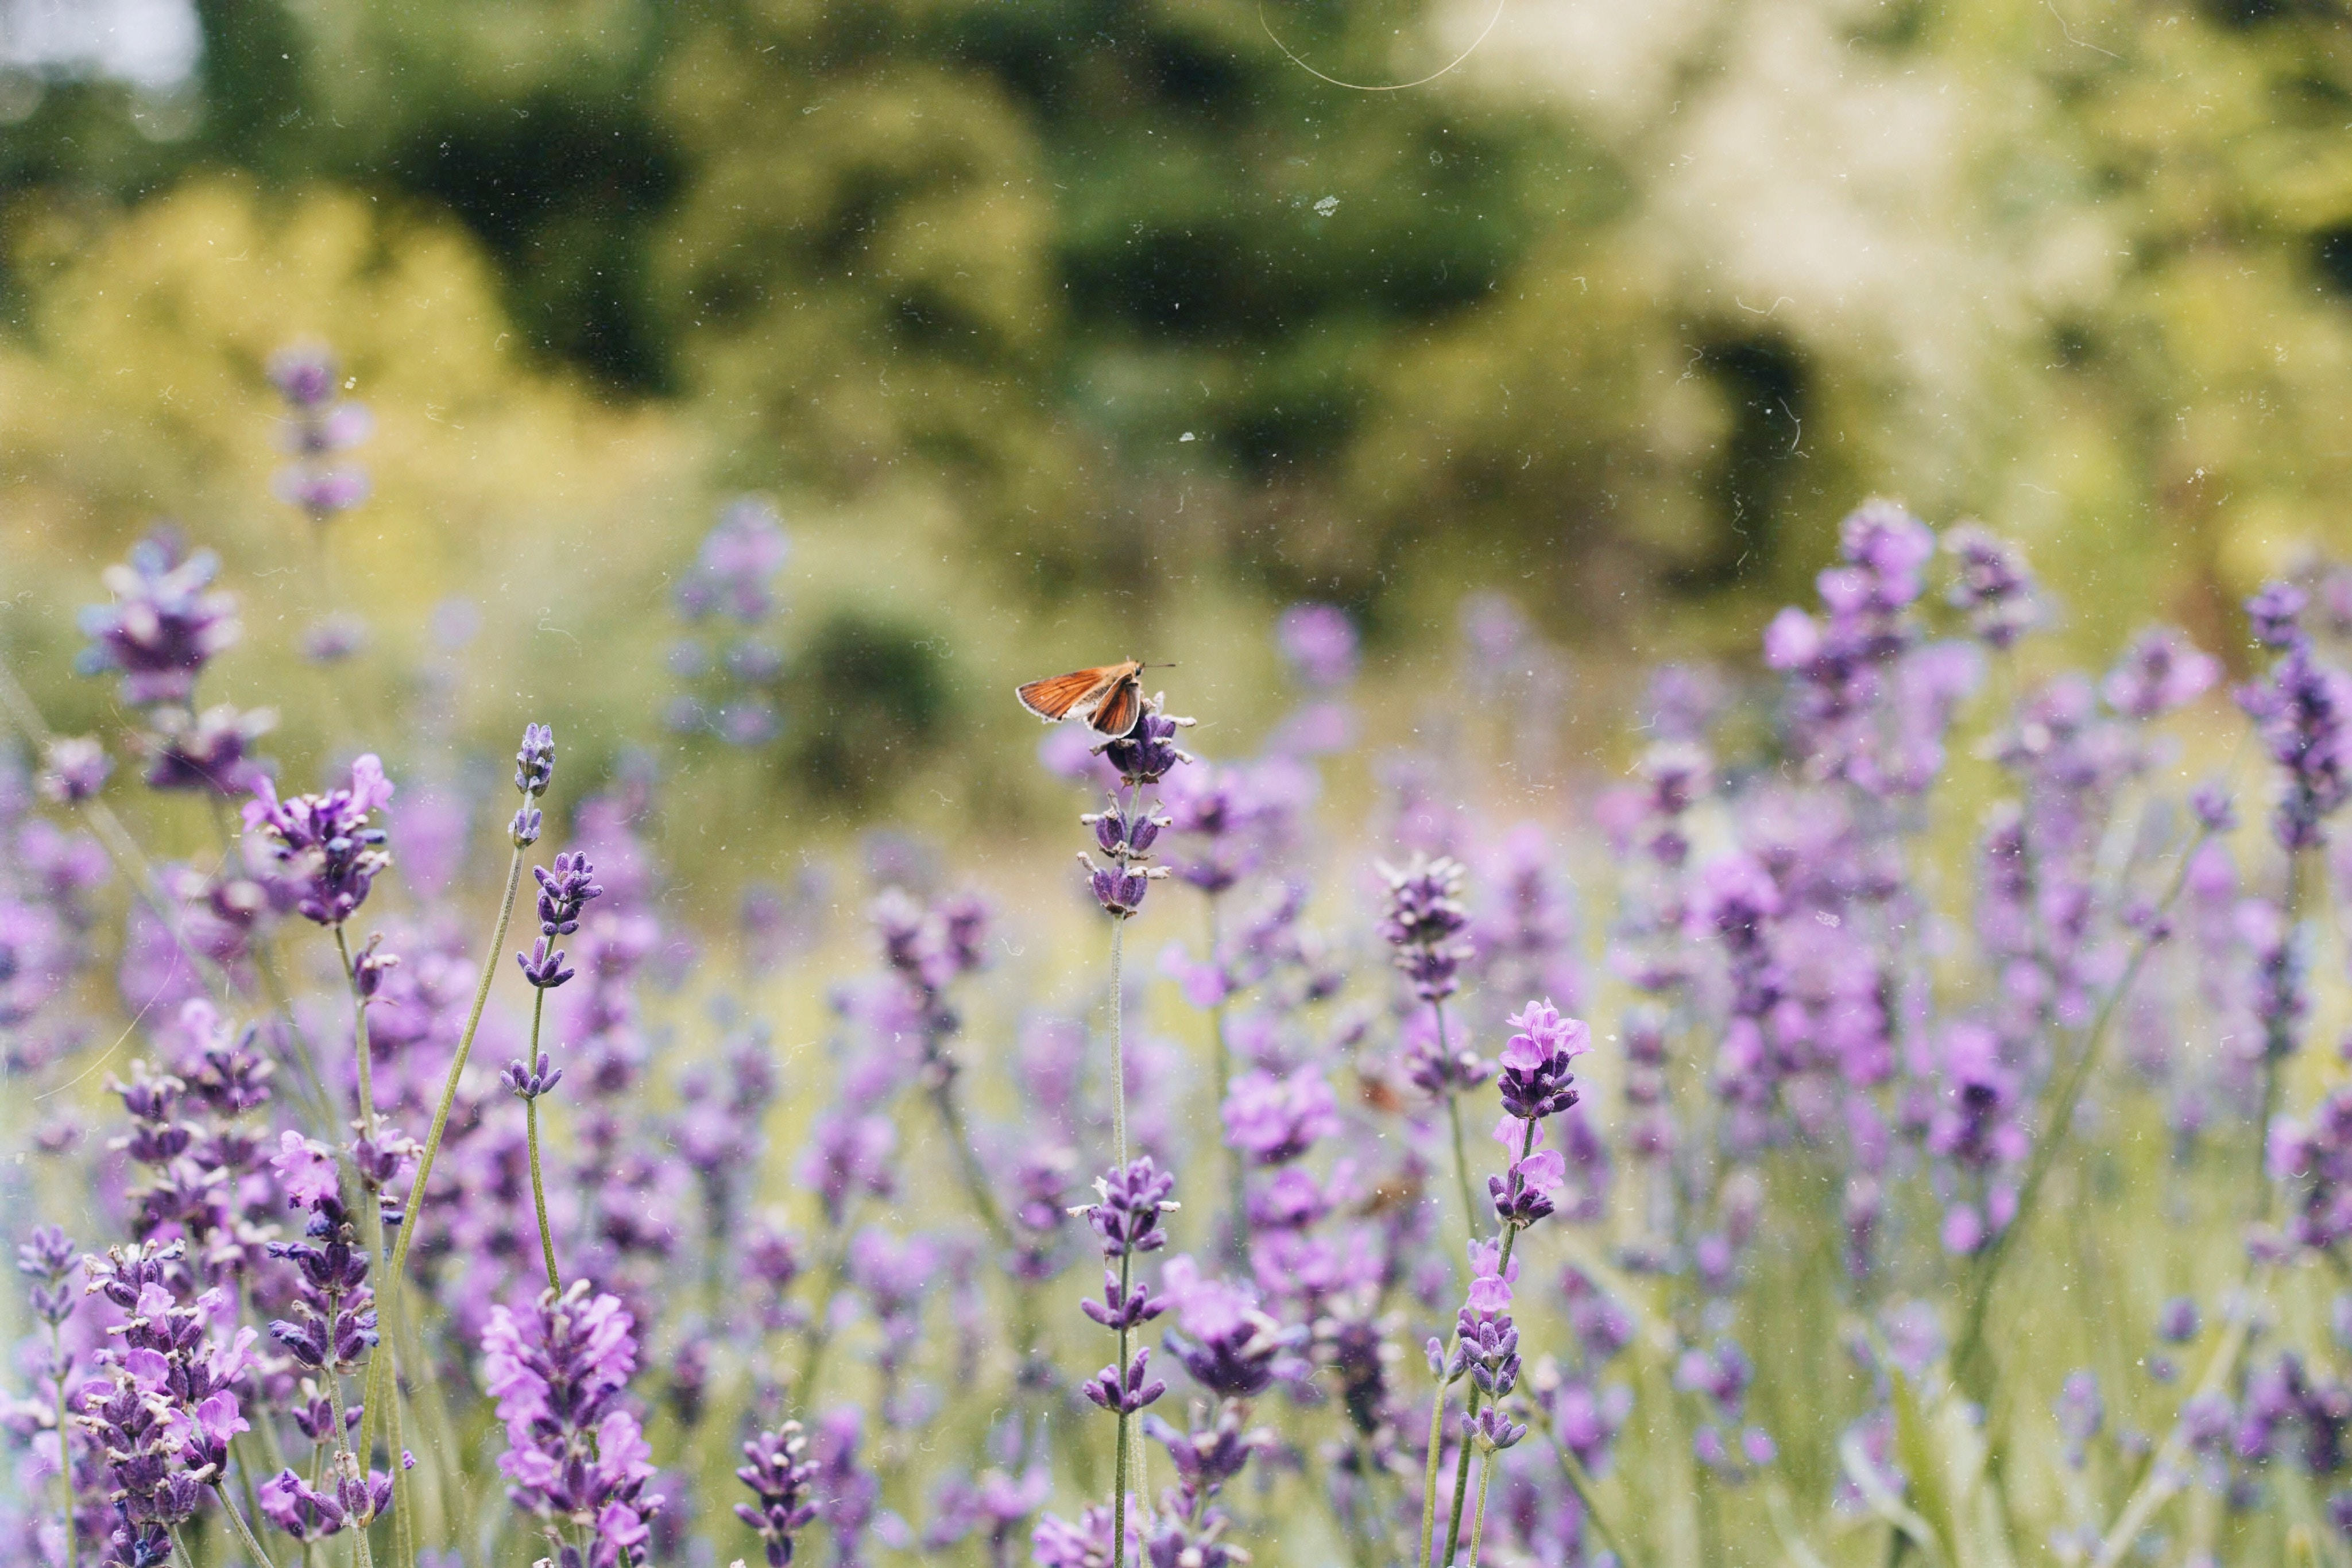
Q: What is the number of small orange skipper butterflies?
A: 1